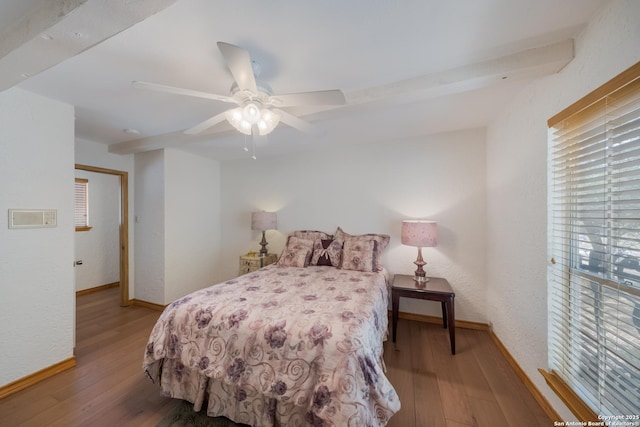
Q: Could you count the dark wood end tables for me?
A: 1